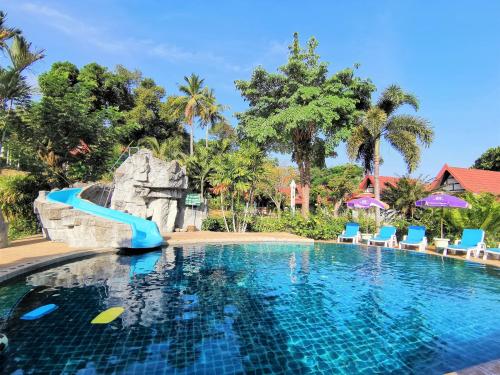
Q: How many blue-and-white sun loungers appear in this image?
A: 5